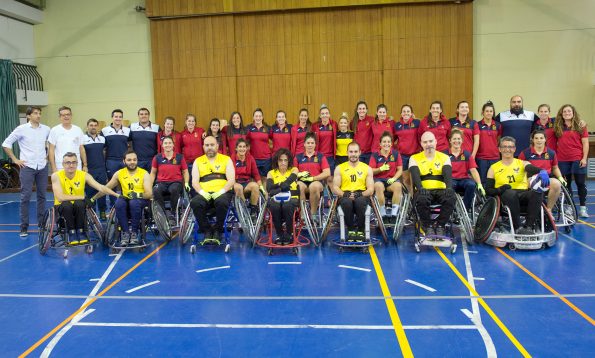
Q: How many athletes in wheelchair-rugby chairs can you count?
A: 13